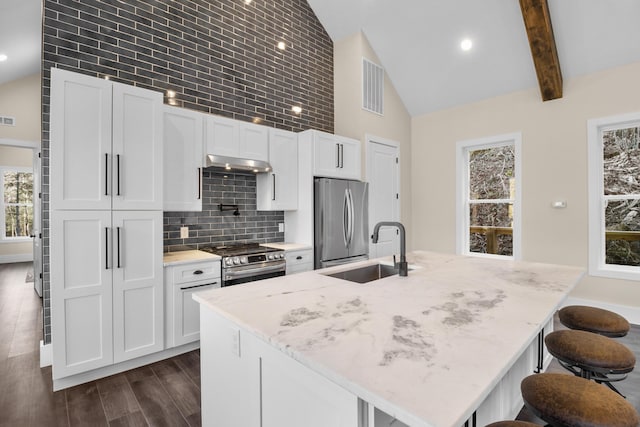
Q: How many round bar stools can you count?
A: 4